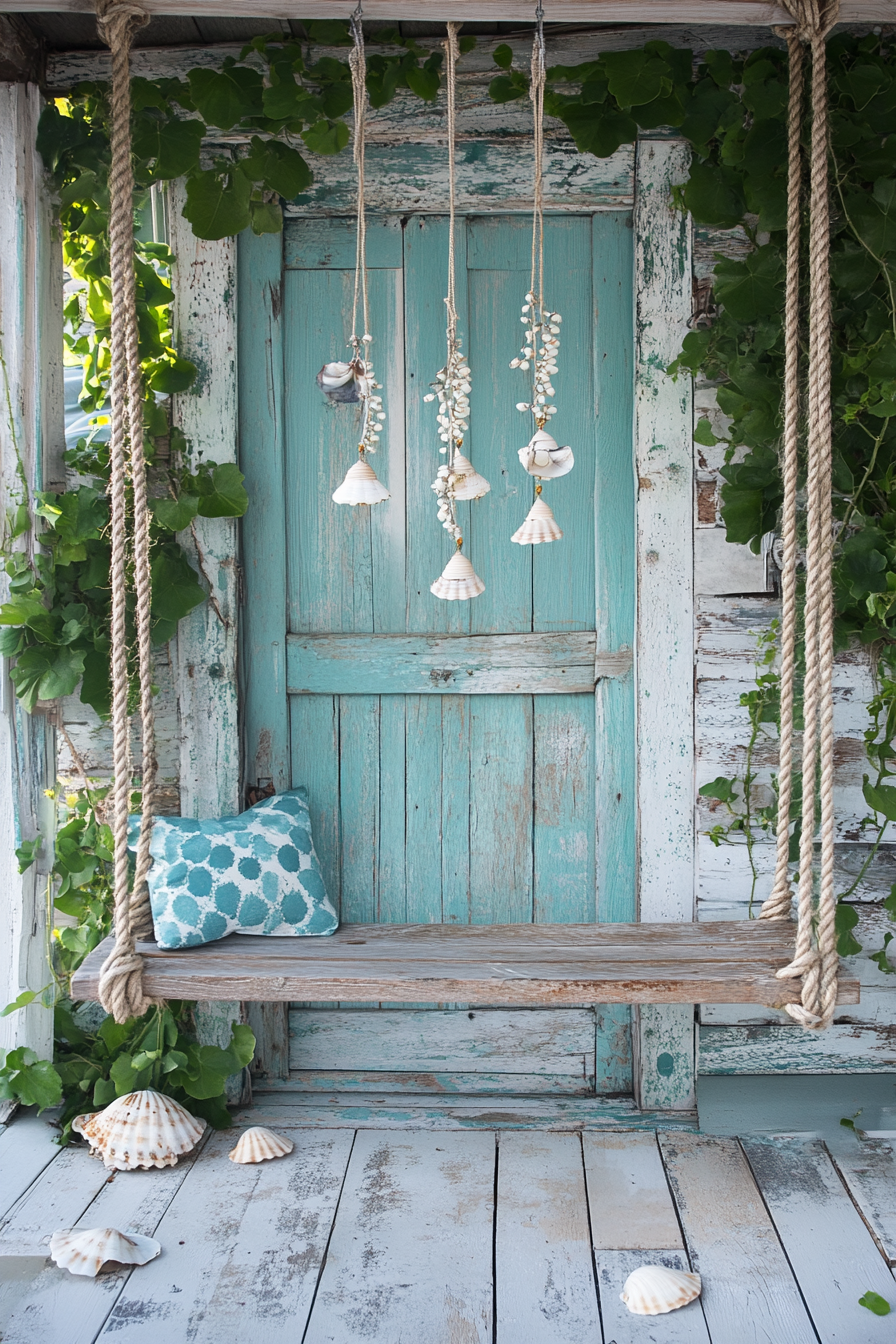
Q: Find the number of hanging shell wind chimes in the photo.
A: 3